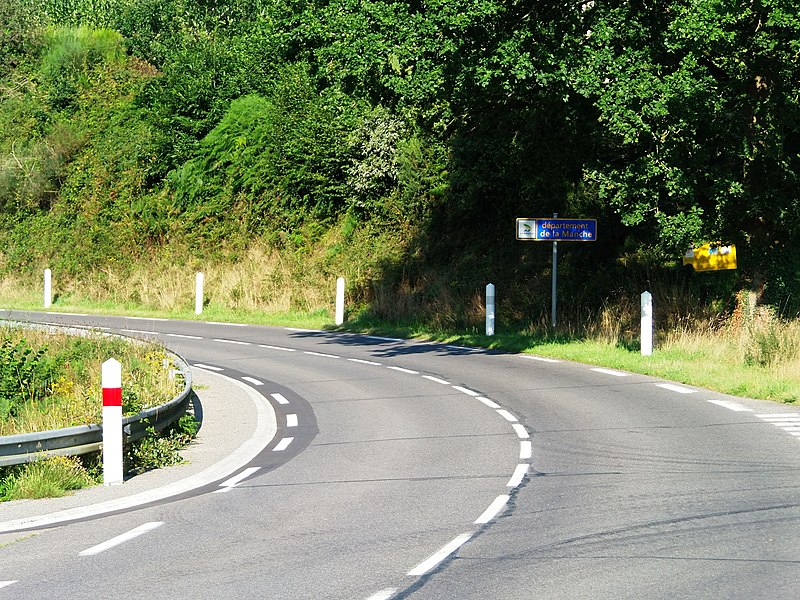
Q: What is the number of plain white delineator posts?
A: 5